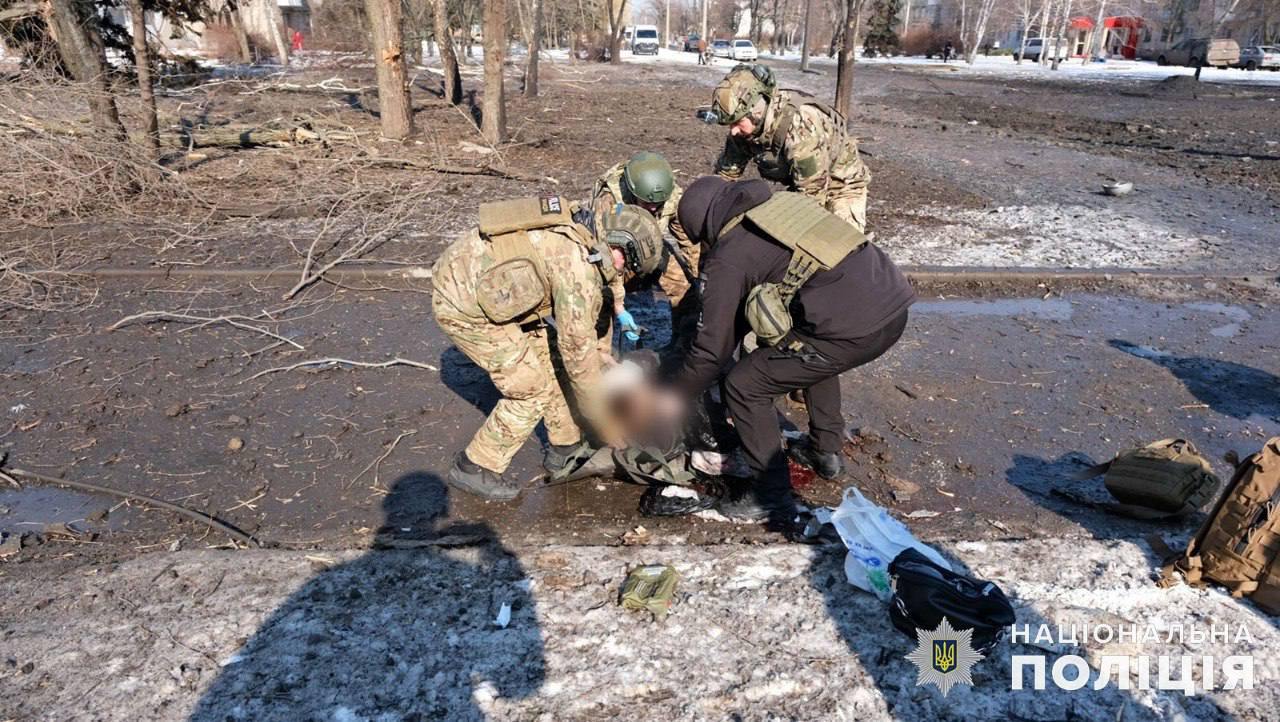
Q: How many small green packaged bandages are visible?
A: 1